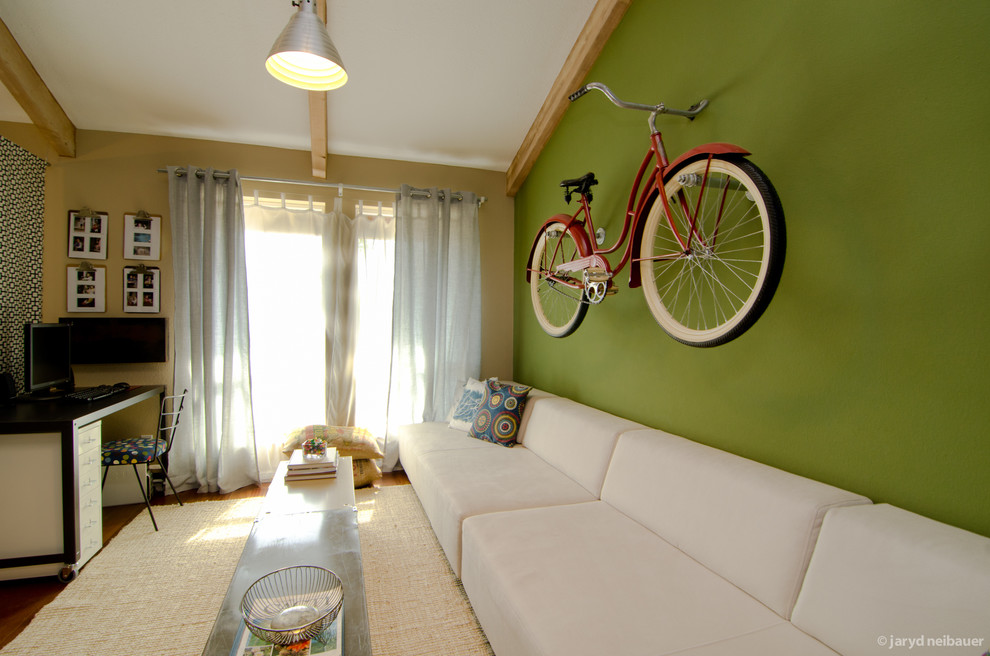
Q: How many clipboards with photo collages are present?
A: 4